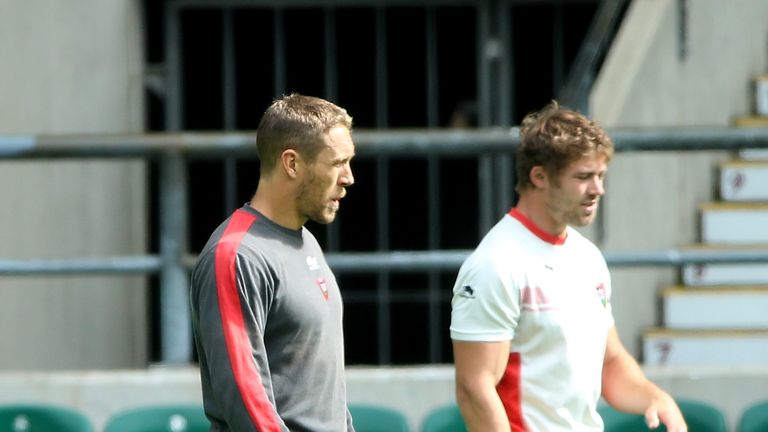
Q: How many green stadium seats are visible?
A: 6